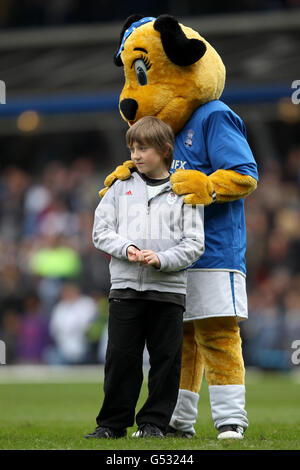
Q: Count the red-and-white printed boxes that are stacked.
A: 0